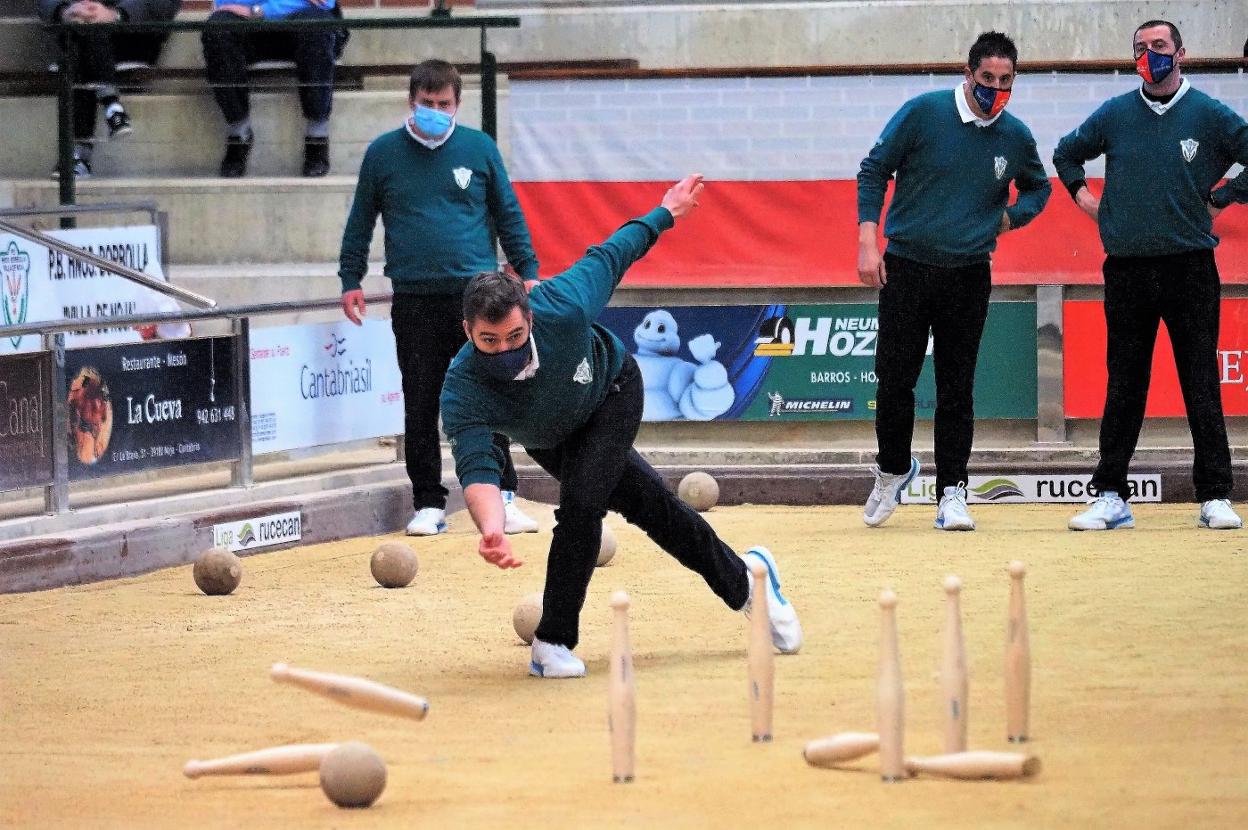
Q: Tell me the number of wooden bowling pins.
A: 9